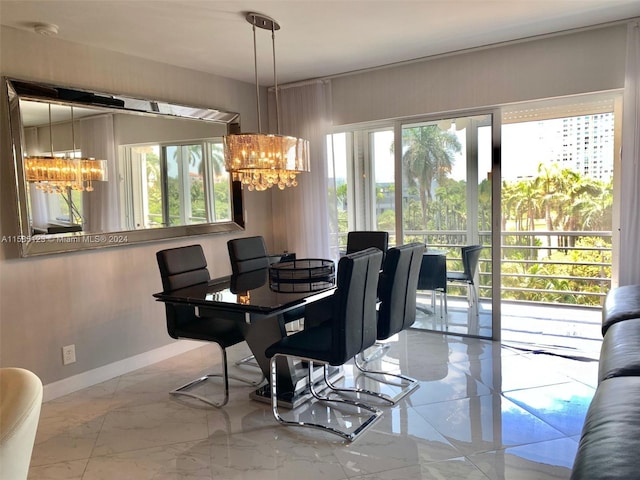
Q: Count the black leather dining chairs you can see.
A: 5